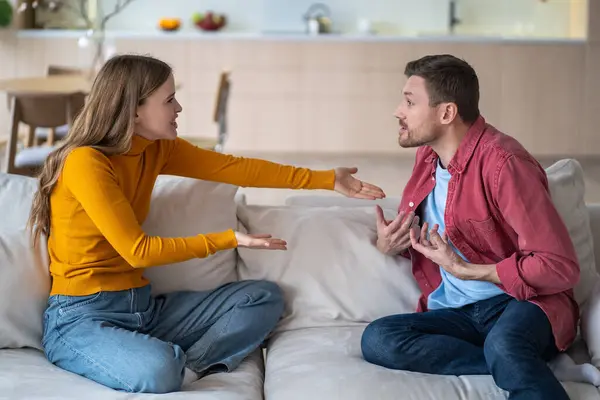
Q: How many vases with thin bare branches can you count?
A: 1